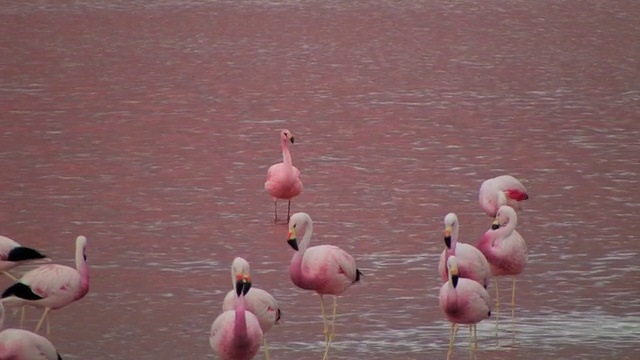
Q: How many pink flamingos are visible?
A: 11